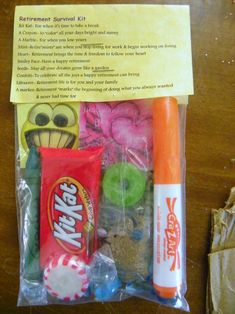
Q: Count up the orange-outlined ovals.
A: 1